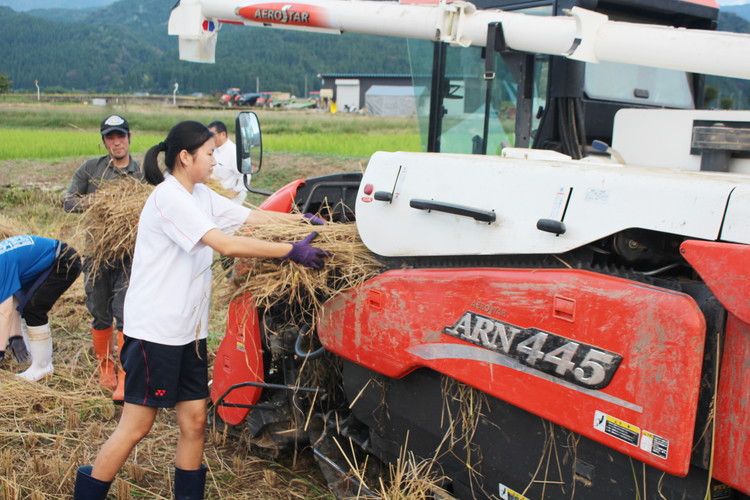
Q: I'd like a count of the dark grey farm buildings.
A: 1